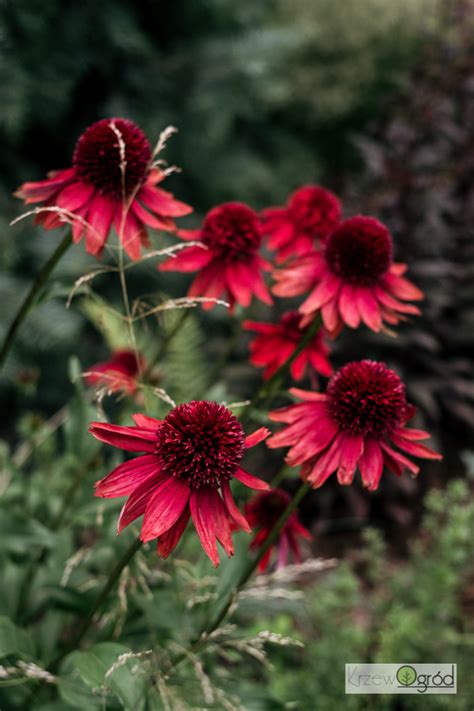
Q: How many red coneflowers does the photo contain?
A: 9